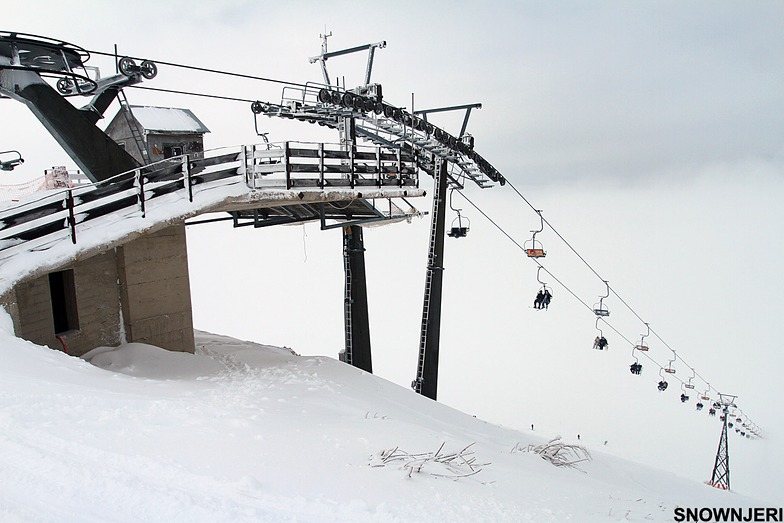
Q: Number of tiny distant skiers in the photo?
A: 3